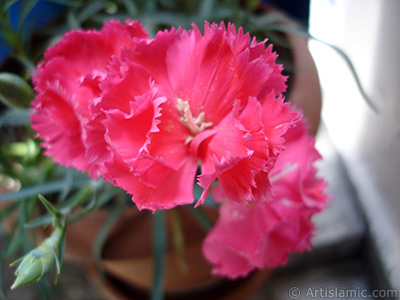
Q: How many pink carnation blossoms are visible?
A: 3